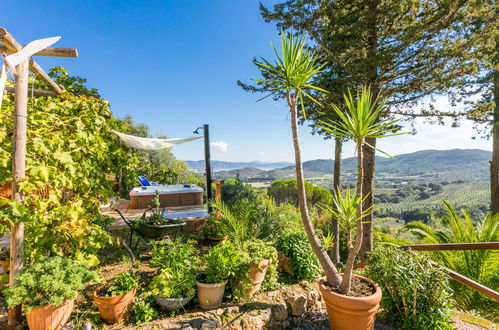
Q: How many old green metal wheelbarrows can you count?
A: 1